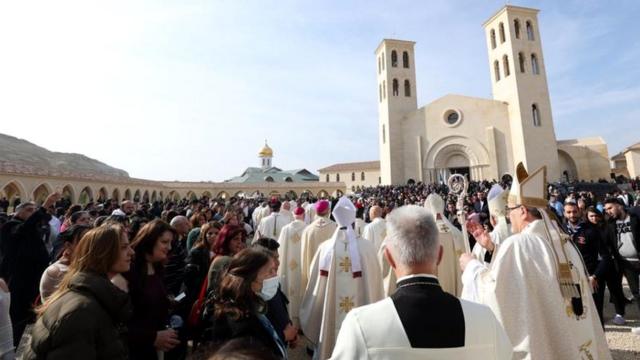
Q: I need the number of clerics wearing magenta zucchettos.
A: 2